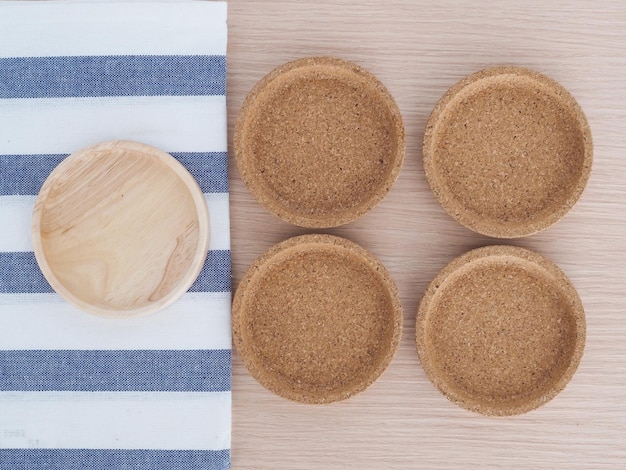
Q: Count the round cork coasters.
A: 4